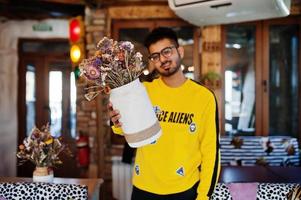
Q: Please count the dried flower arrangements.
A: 2